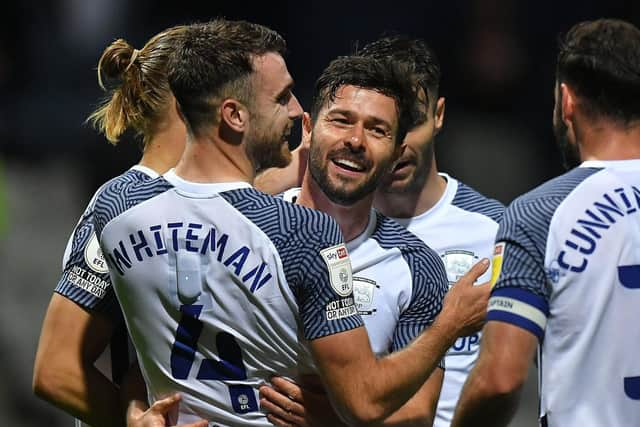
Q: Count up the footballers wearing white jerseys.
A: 5